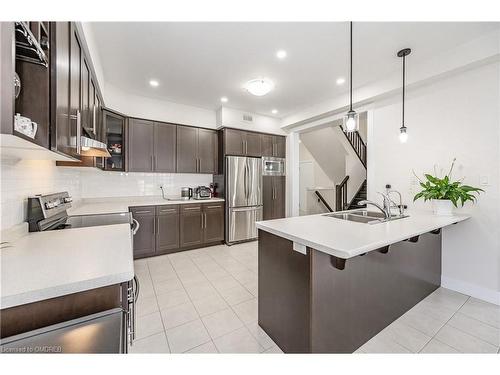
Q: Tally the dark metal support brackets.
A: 4